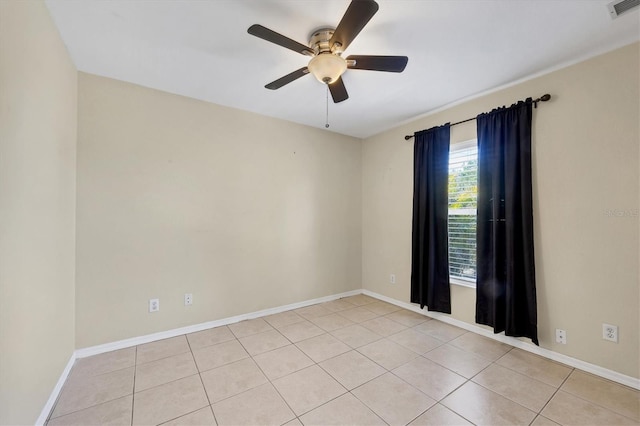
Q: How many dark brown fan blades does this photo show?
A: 5